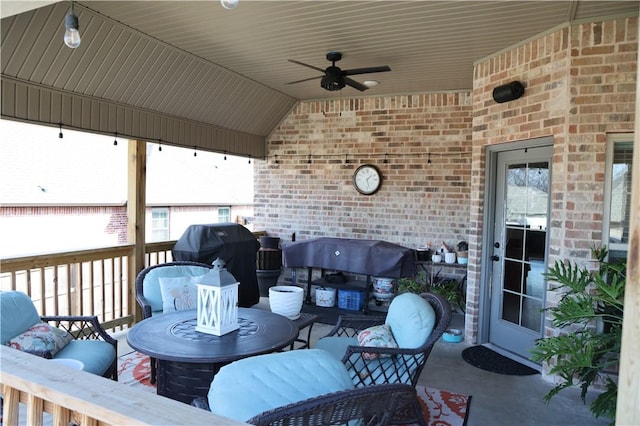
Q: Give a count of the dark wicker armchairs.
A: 4